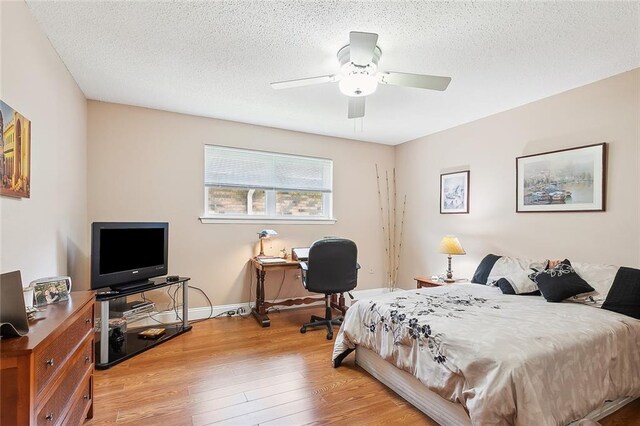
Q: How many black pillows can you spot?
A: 2